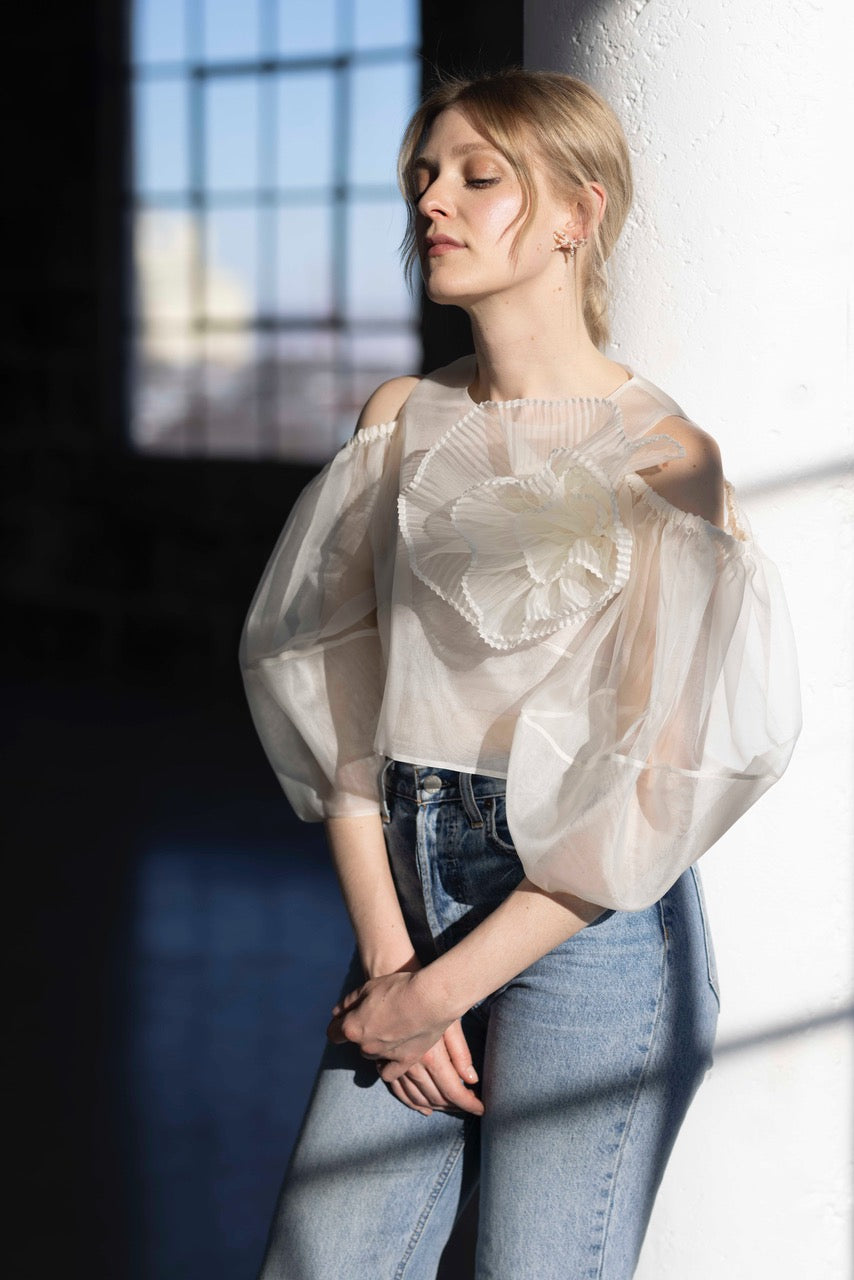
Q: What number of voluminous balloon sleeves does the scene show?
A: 2